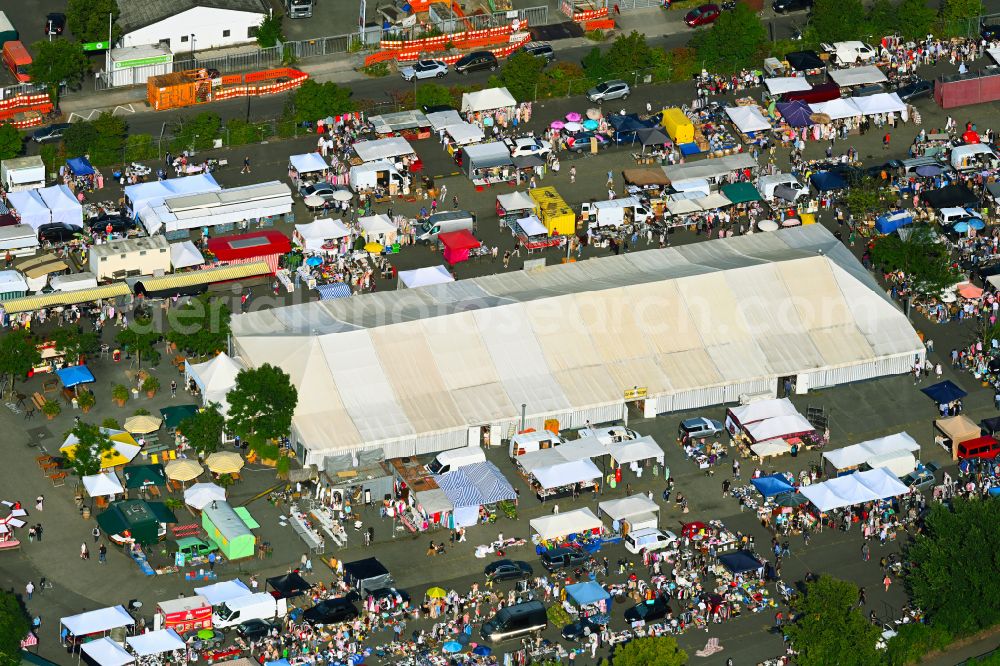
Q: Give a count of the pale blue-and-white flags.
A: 0